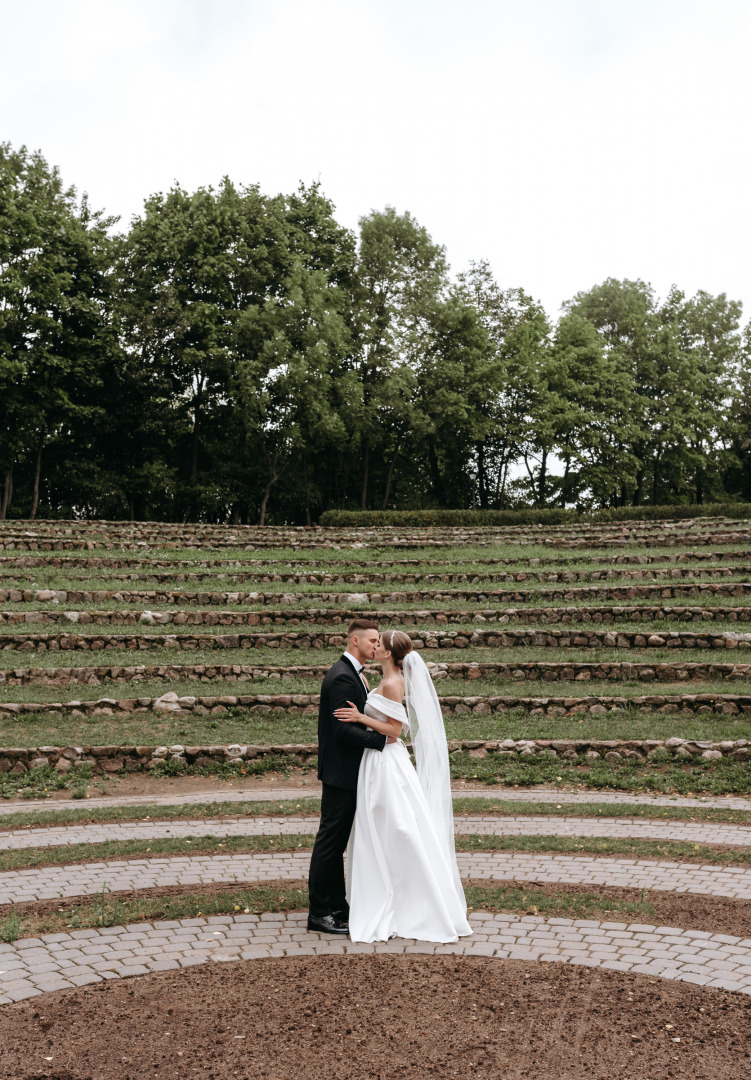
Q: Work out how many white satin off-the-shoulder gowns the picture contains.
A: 1